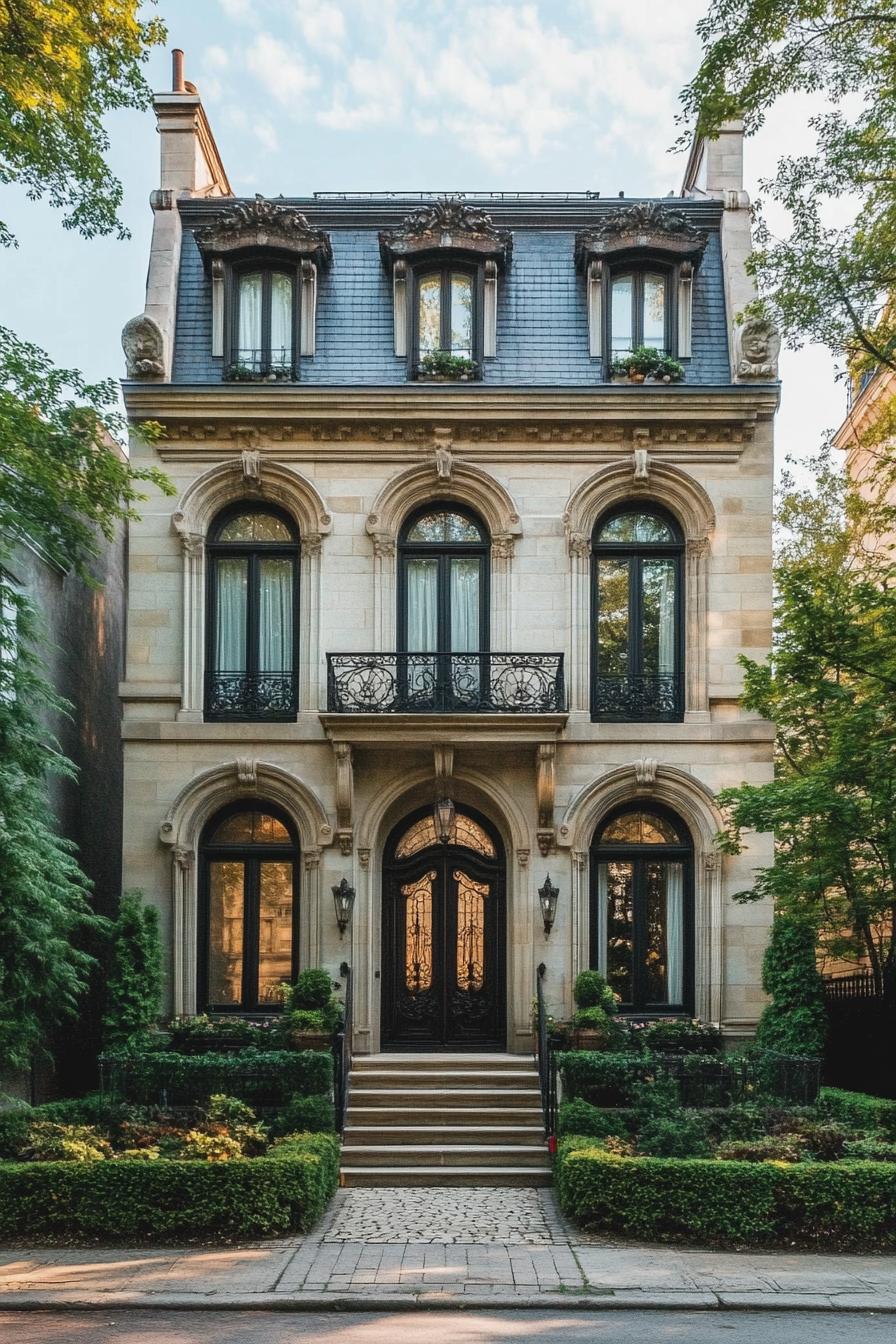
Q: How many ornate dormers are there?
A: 3